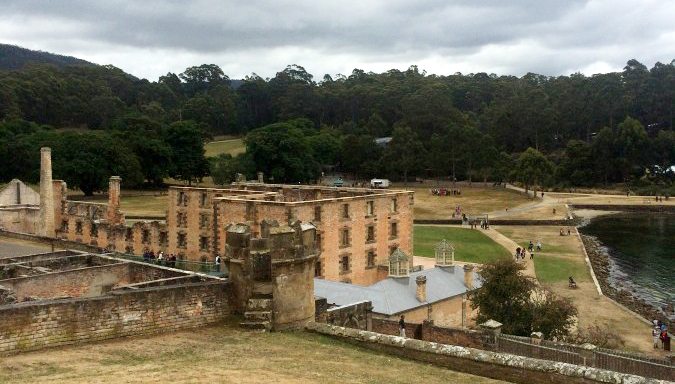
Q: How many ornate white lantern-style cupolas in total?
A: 2